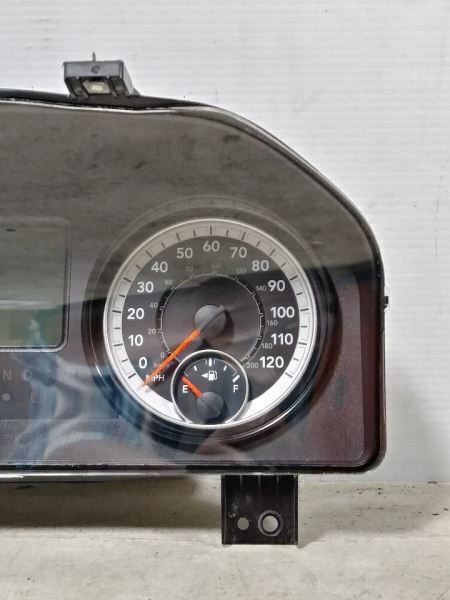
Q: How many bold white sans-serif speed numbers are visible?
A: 13